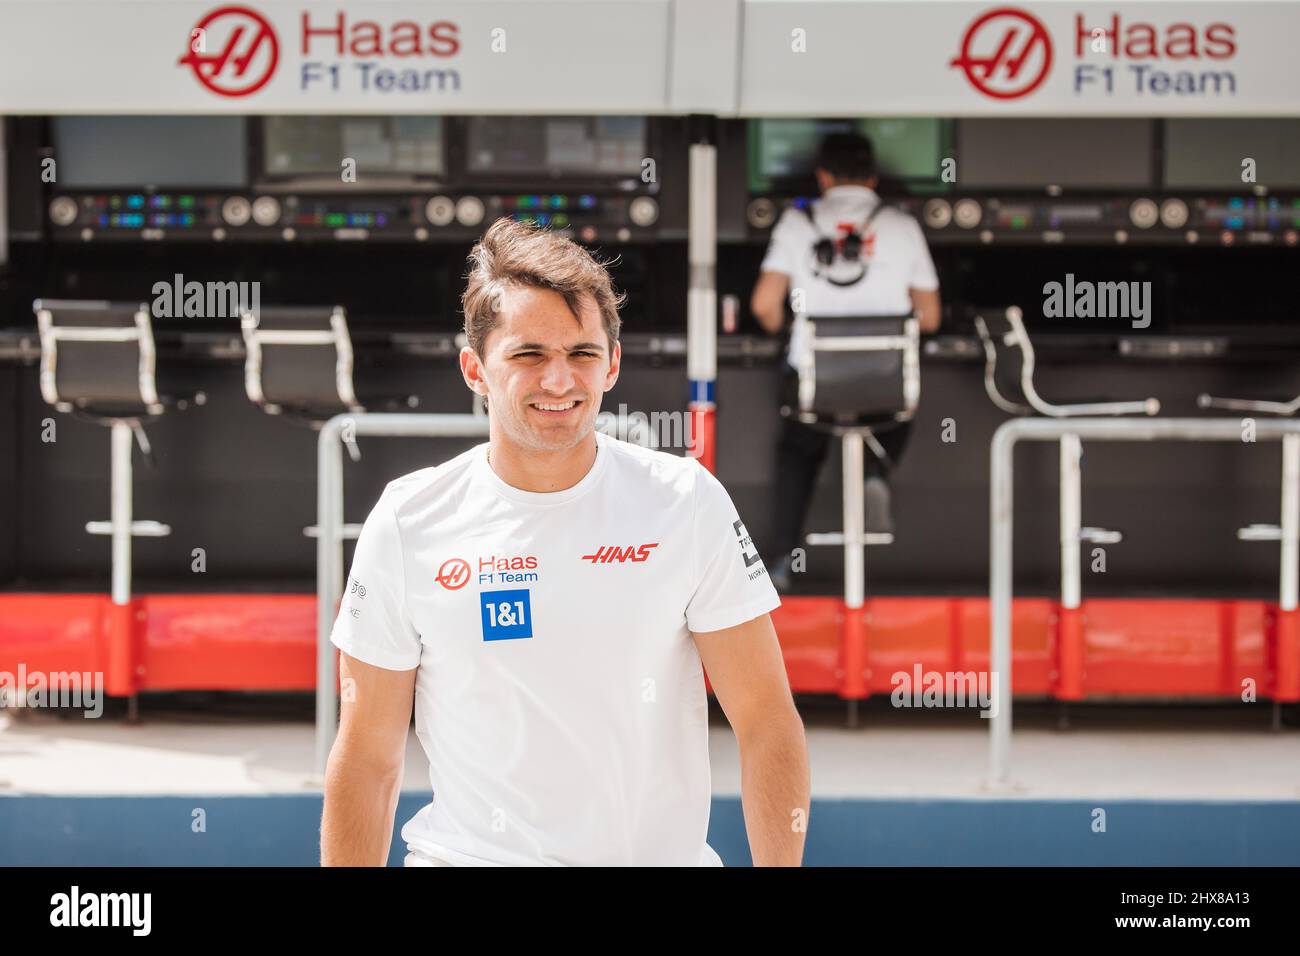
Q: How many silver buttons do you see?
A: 11